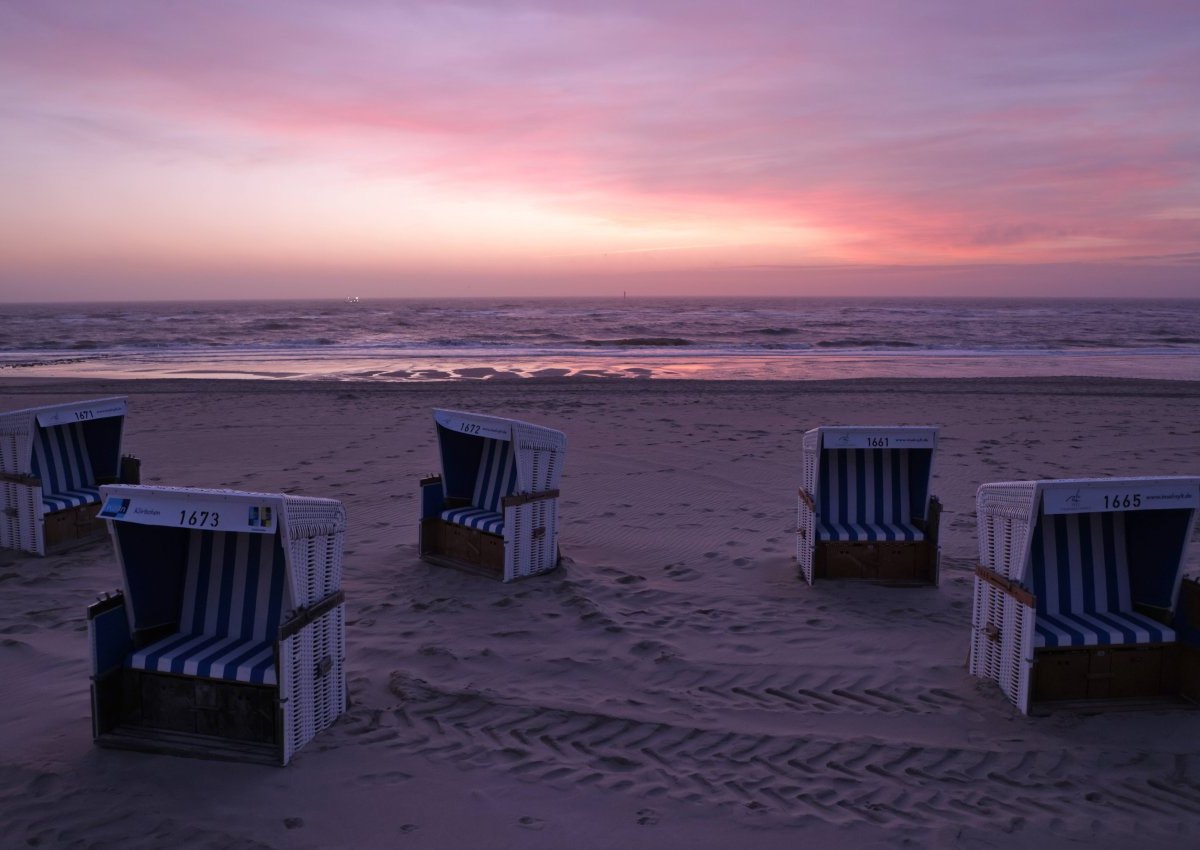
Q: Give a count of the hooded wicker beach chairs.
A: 5